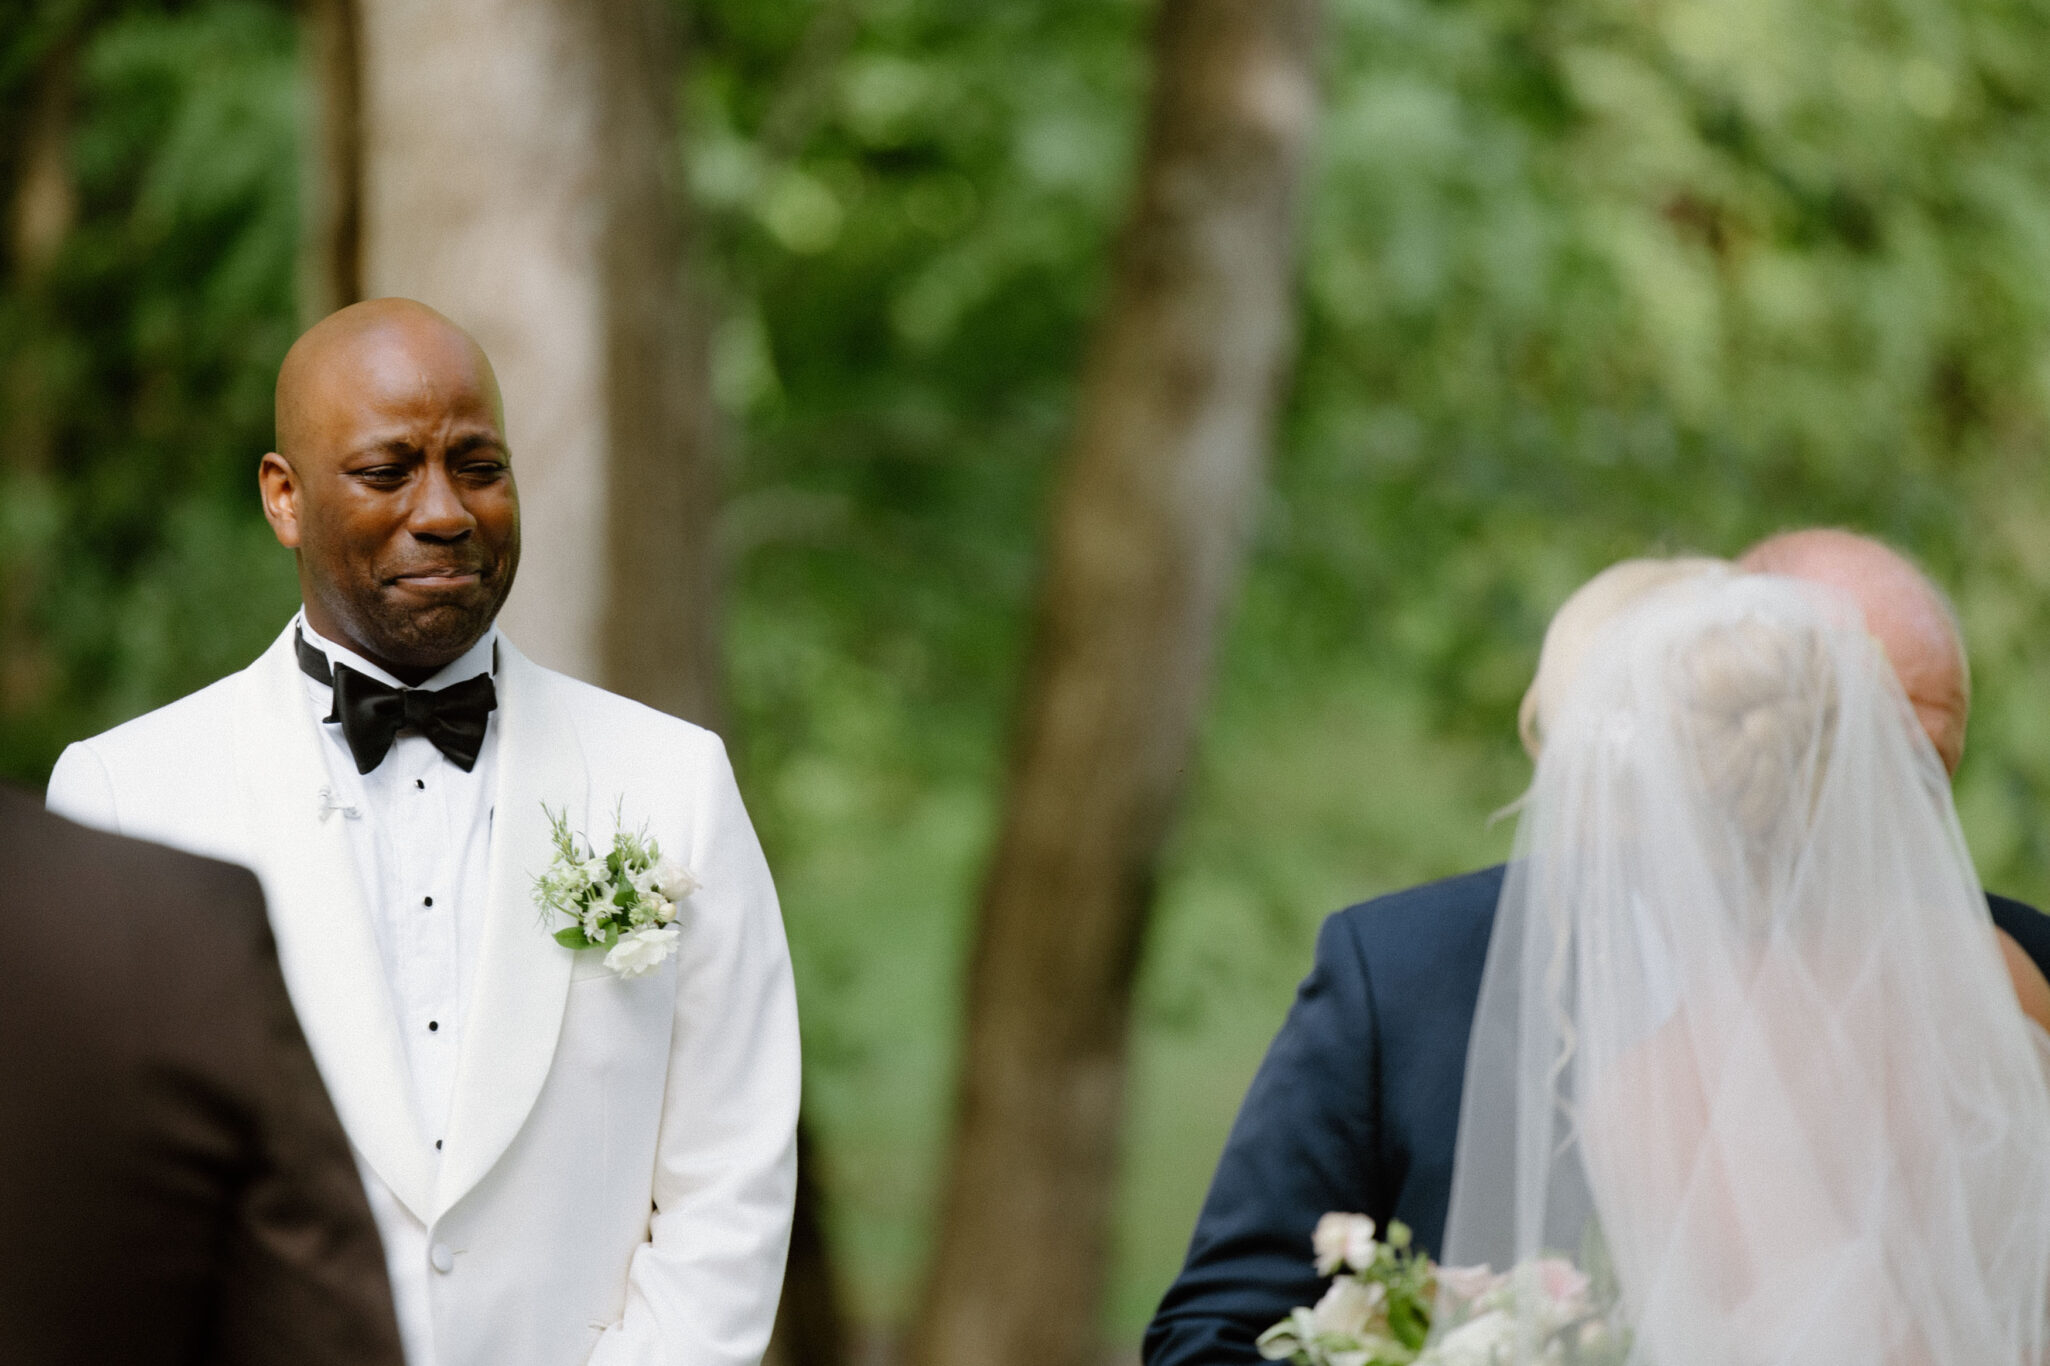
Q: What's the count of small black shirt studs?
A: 4